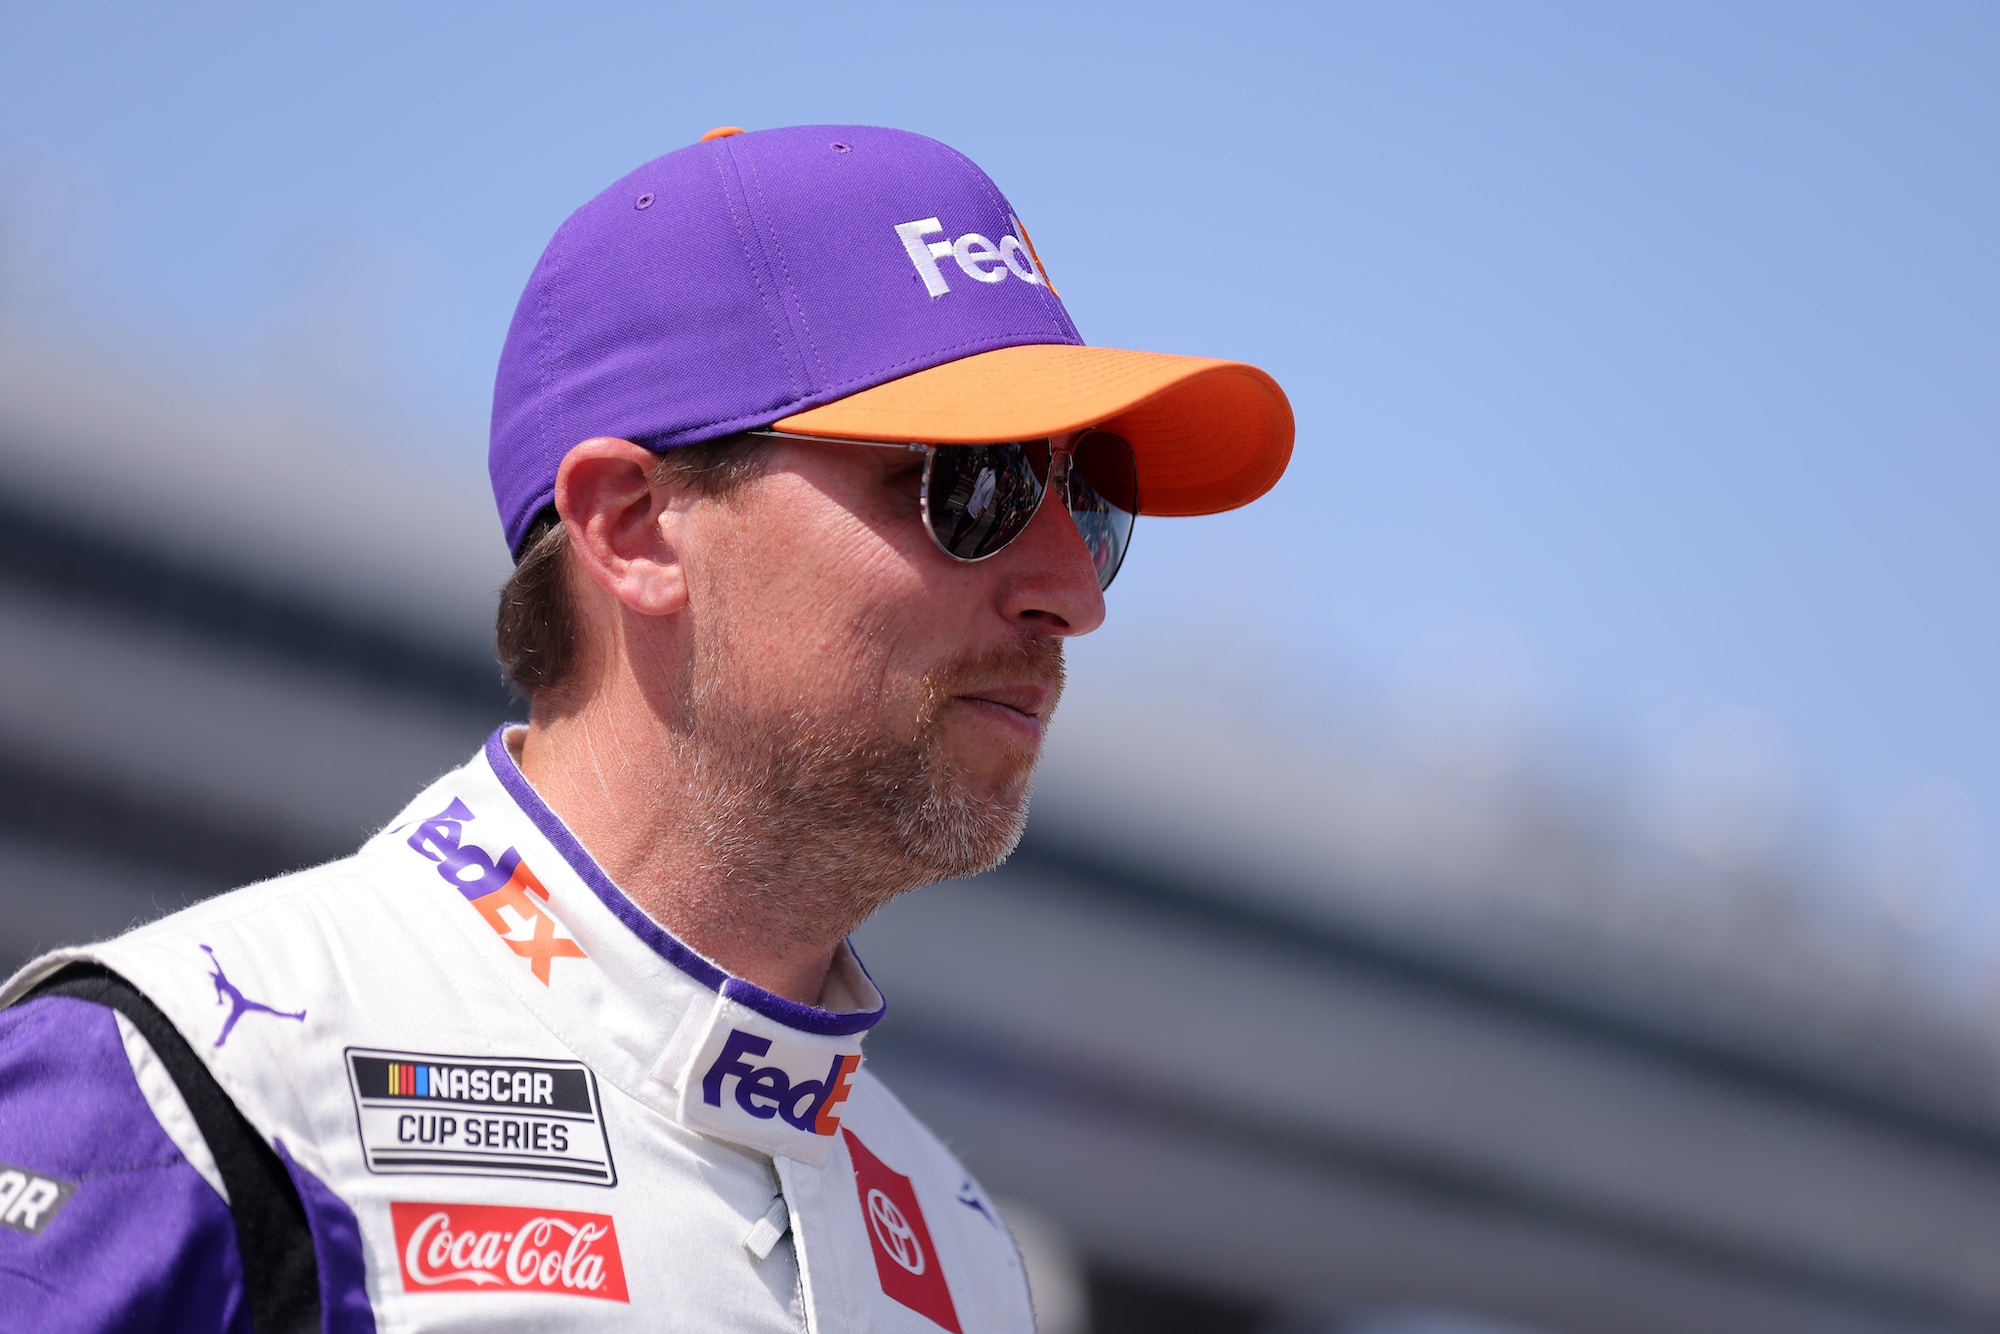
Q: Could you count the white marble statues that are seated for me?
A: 0